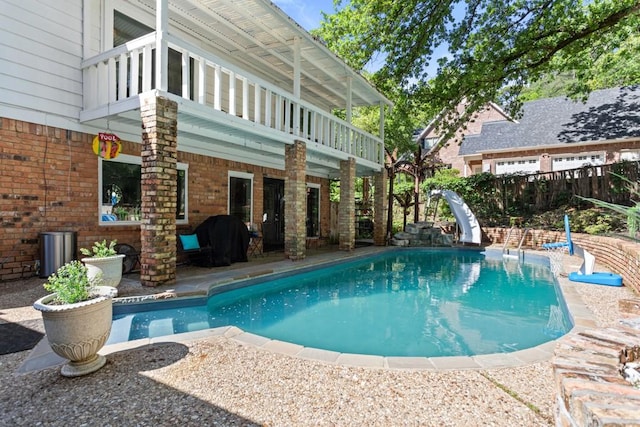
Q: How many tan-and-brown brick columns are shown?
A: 4